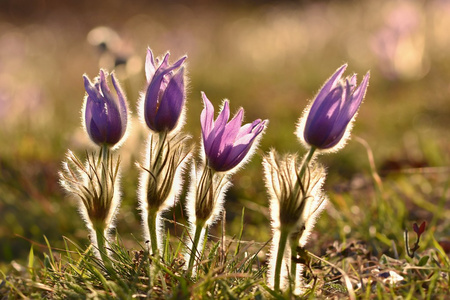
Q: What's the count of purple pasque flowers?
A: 4